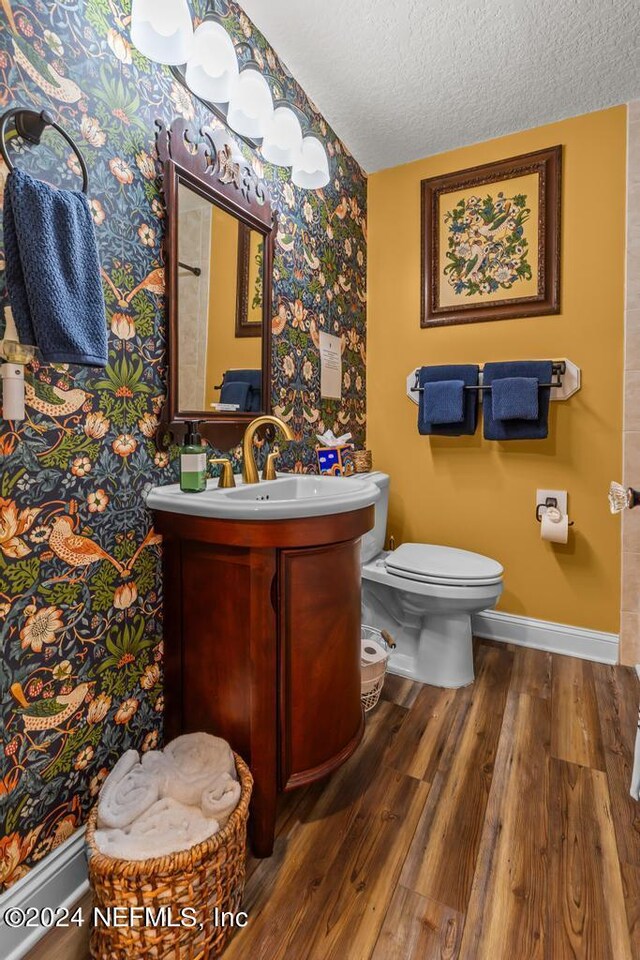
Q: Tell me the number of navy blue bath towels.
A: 2